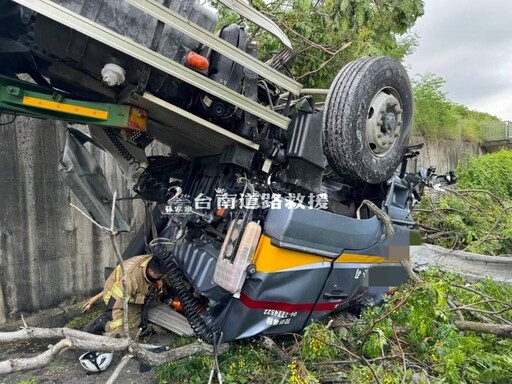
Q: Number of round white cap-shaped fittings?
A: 1